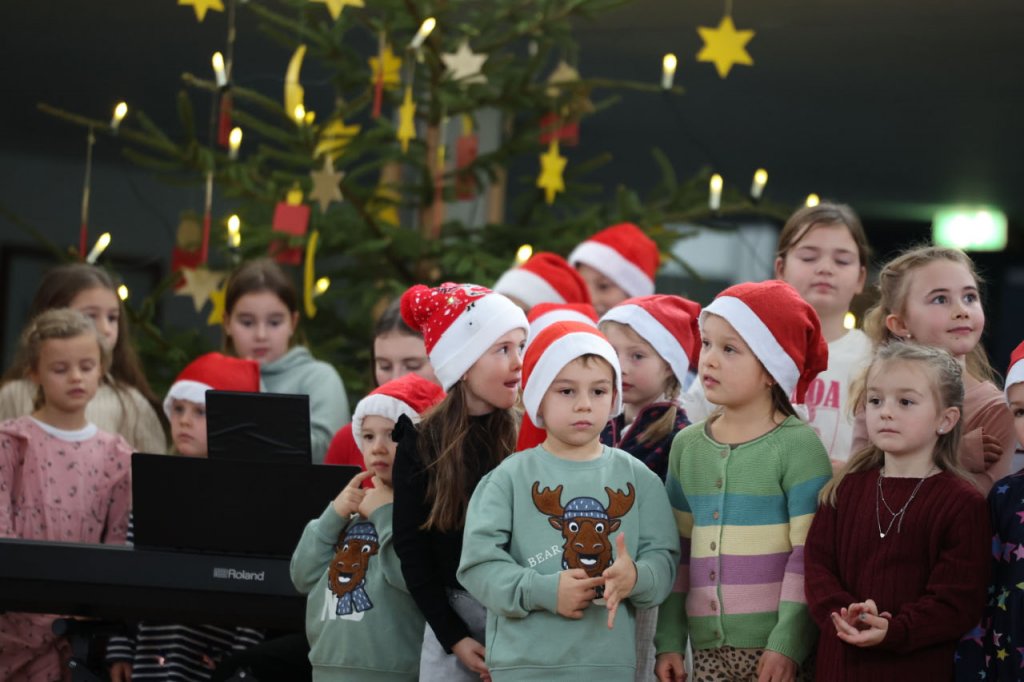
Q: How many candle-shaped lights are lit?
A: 15